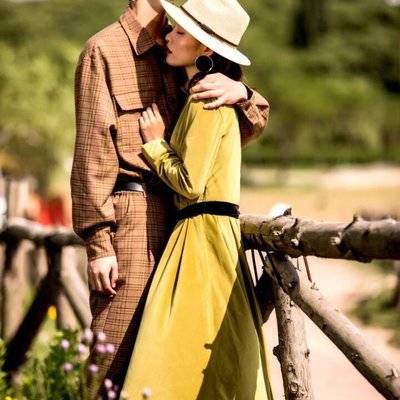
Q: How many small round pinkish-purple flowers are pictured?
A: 11